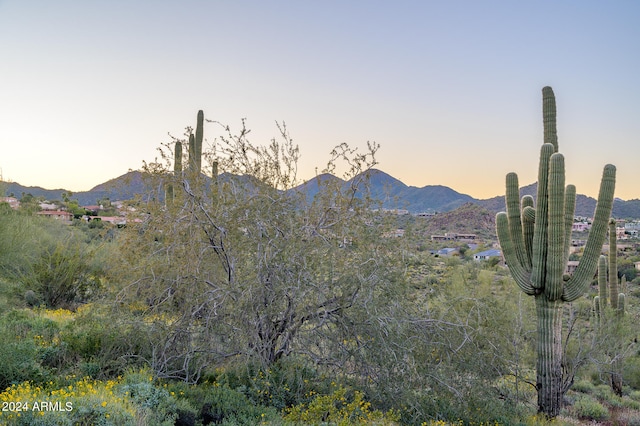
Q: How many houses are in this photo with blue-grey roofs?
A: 2